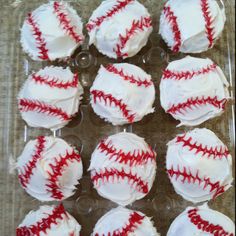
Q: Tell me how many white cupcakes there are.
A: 12